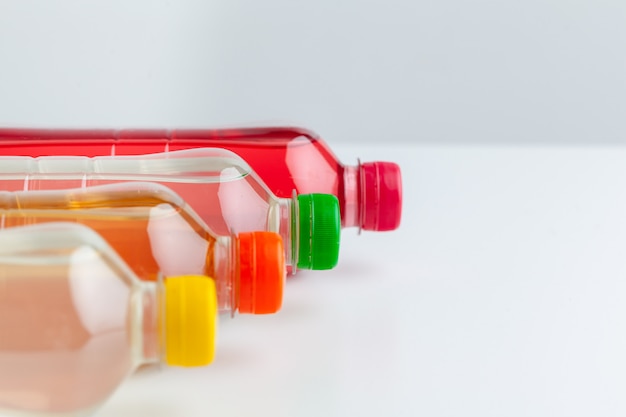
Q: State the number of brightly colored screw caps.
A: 4